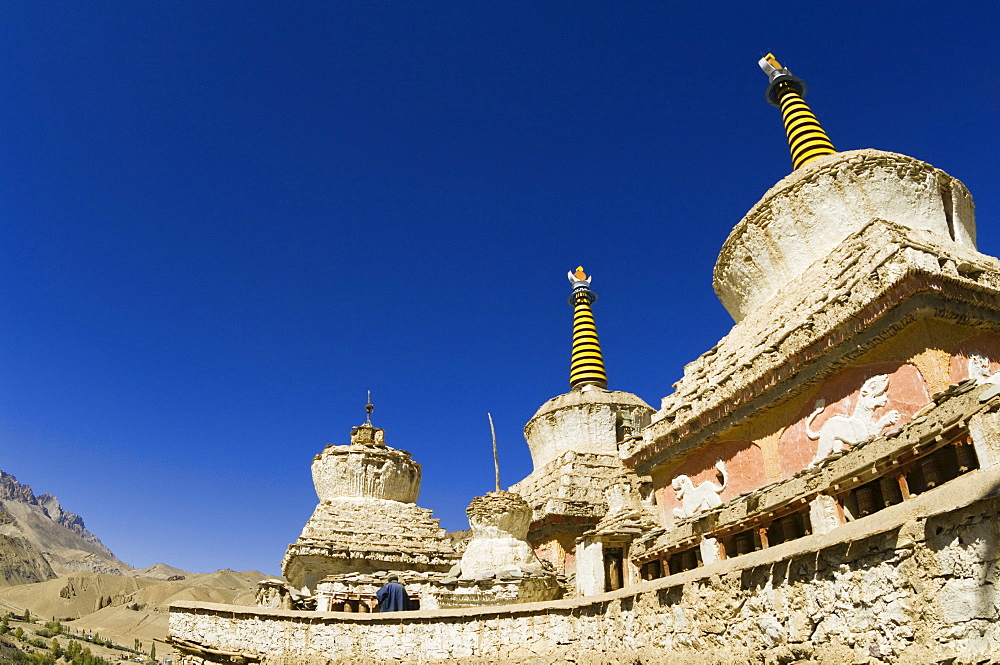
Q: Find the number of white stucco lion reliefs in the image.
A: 3